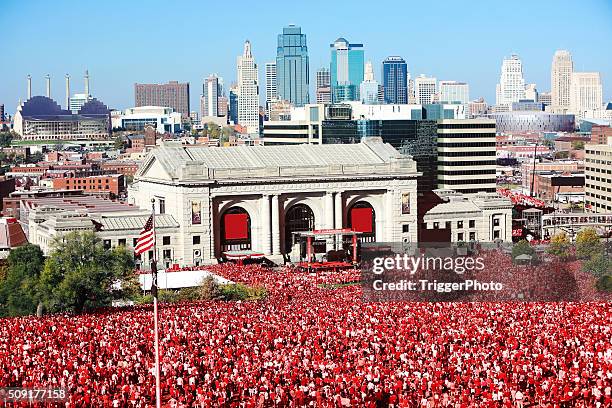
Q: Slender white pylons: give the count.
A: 4